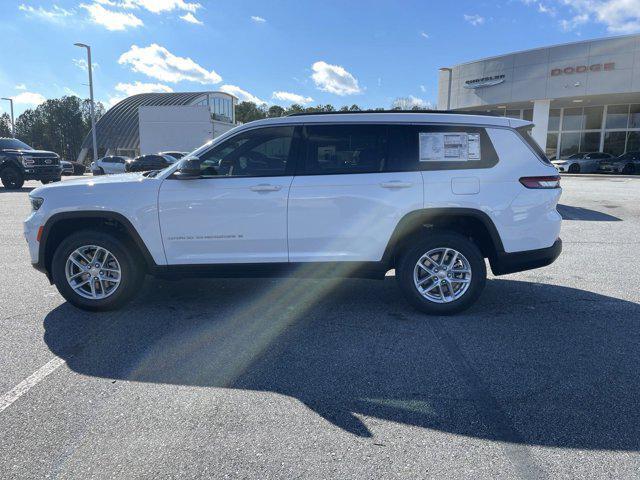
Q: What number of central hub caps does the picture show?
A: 2